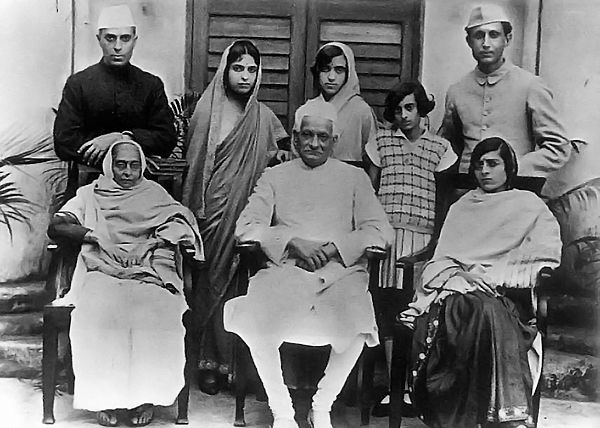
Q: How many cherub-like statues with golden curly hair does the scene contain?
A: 0